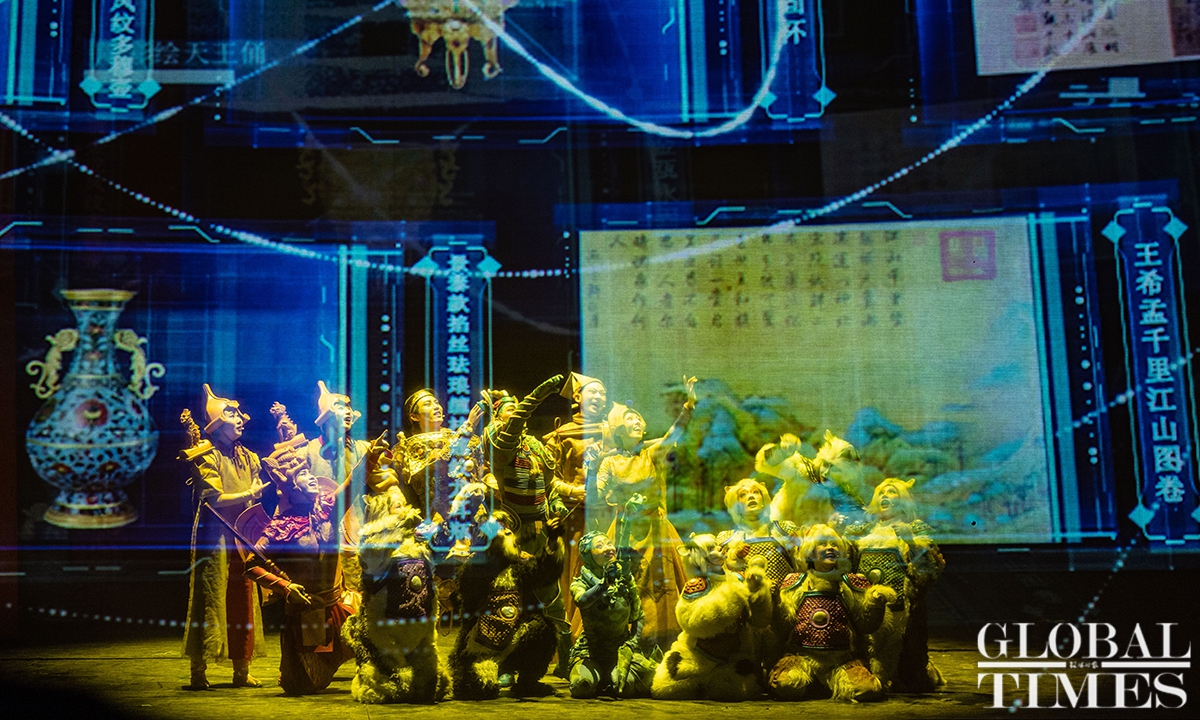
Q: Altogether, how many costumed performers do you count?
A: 15